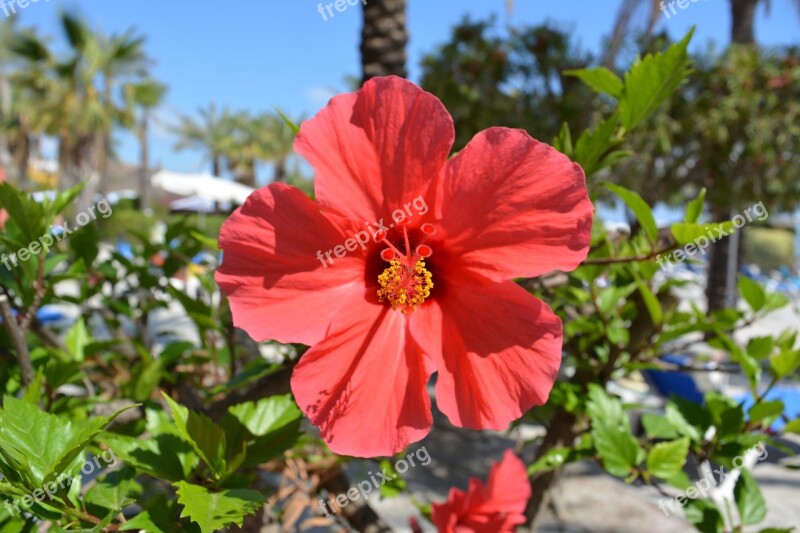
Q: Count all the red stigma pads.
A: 5